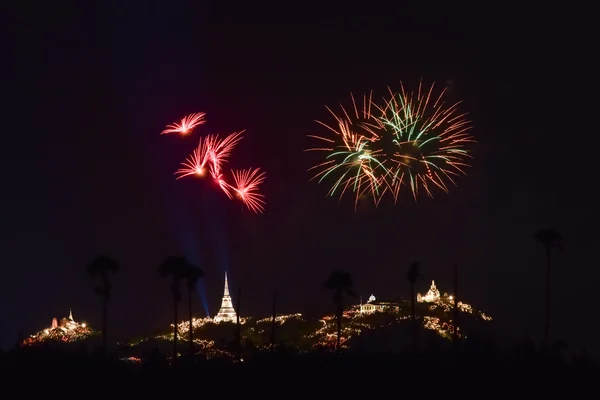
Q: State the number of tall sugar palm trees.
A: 6